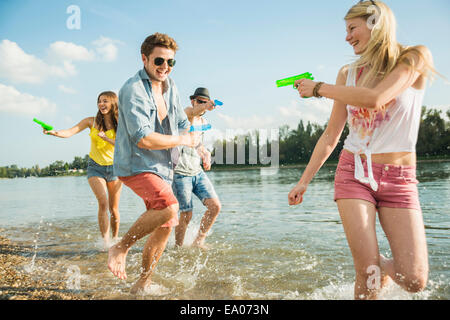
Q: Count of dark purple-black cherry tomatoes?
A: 0